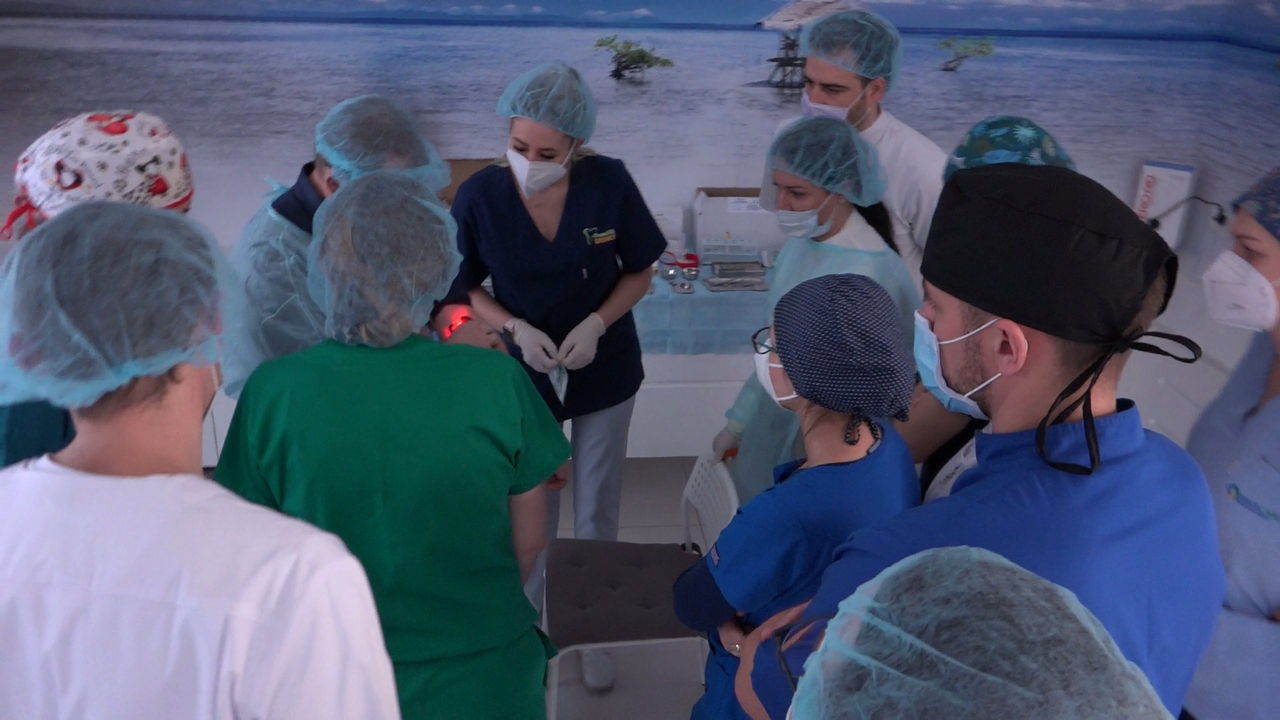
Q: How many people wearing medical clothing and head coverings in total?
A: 12